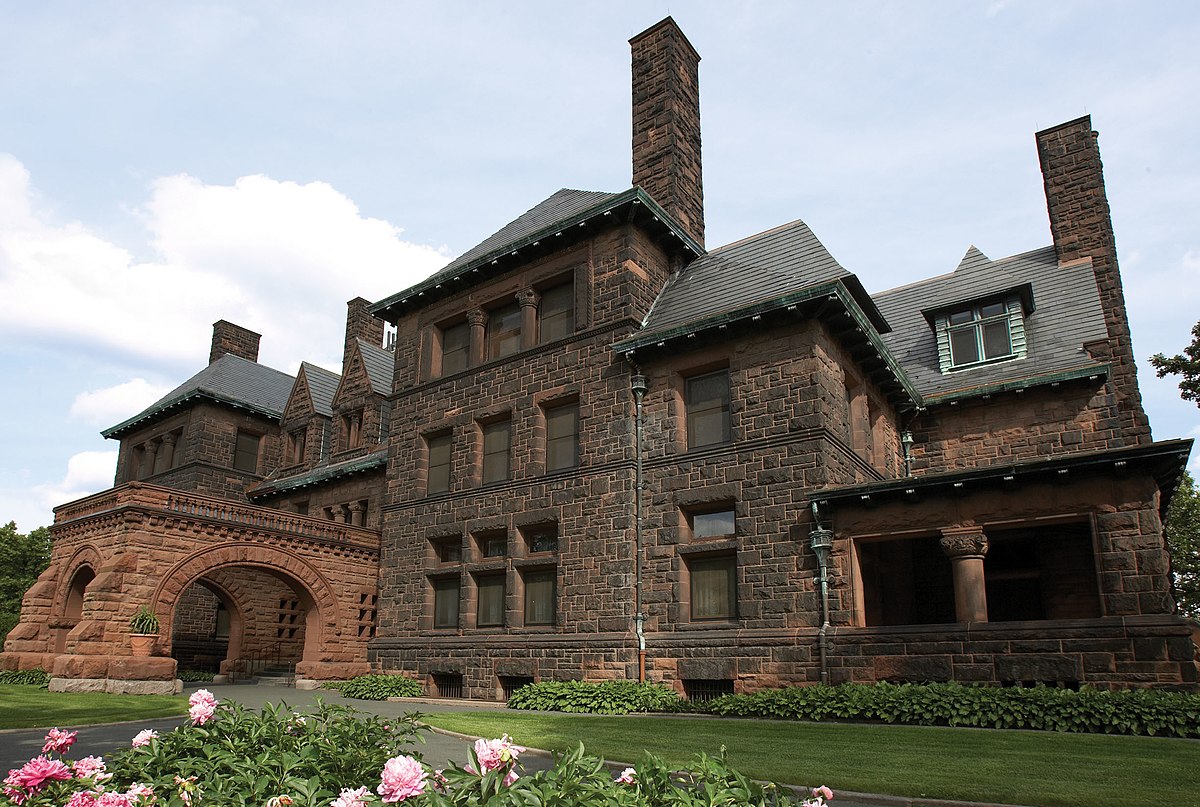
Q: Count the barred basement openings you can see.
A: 3